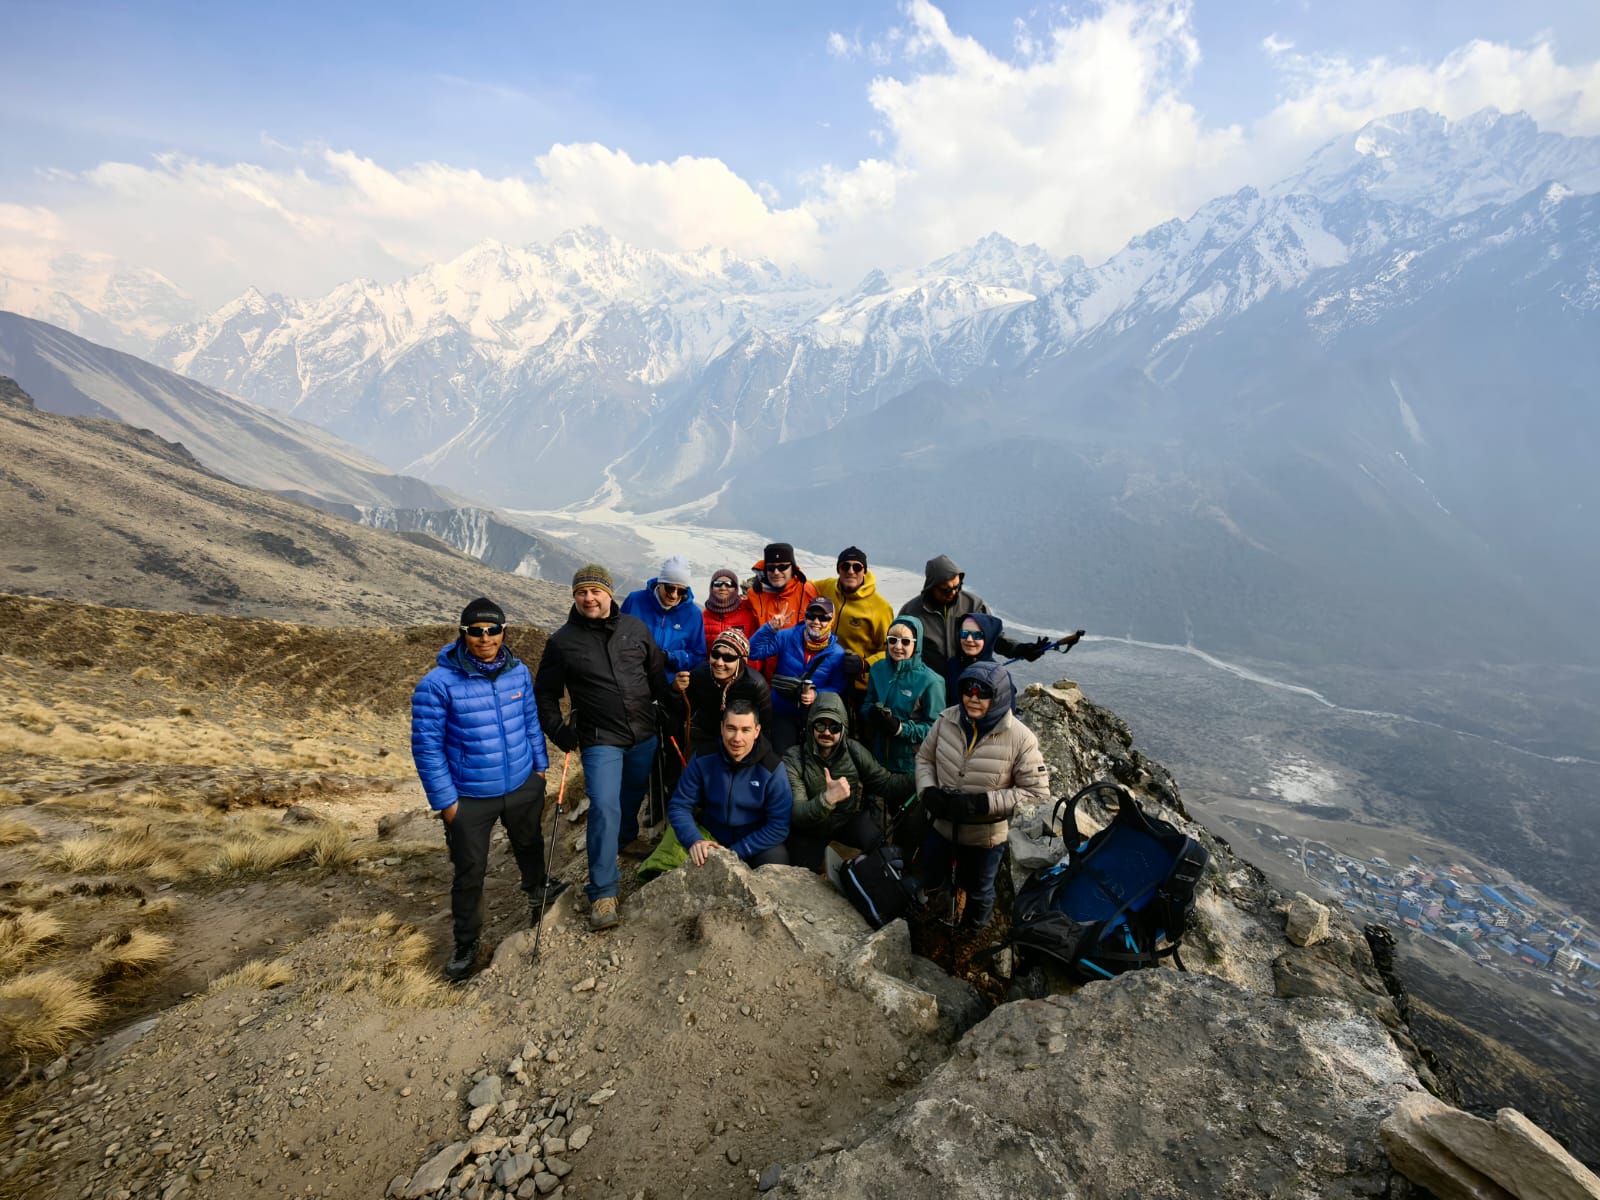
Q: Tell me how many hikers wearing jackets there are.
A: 14